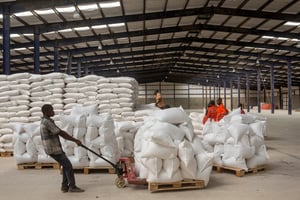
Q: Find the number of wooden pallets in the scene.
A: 5